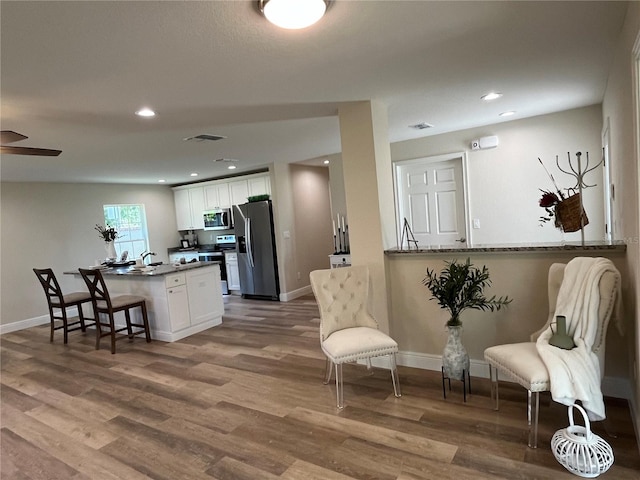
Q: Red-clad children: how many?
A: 0